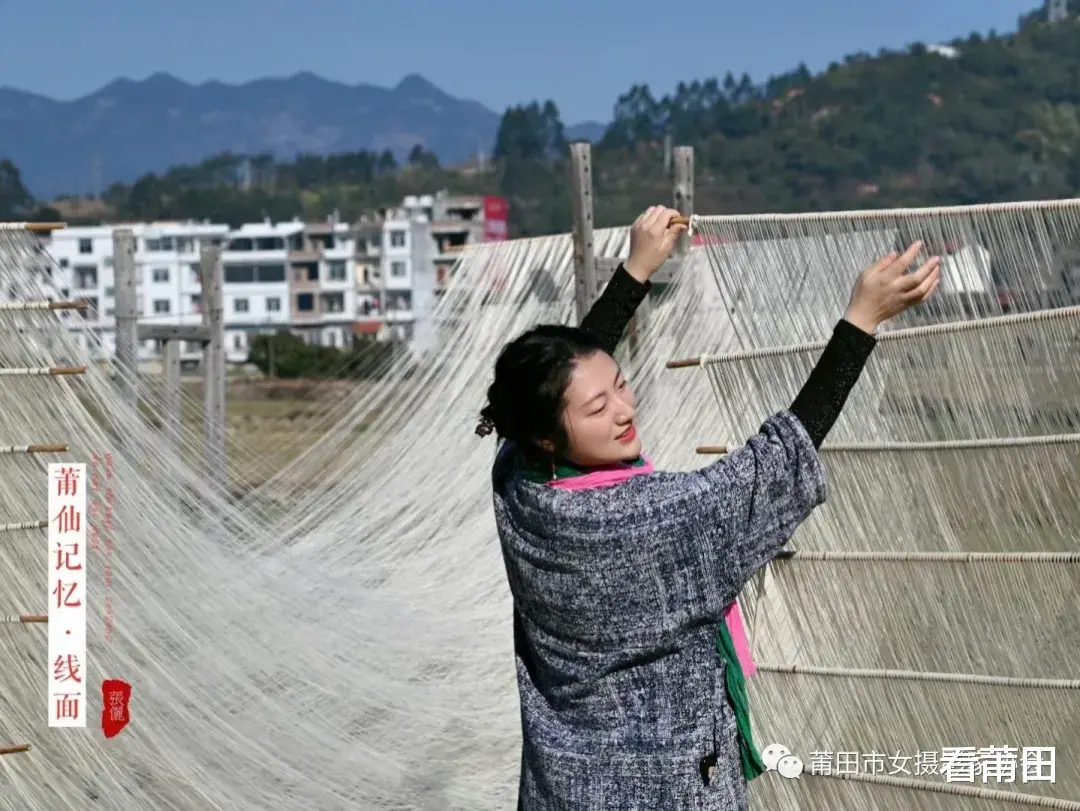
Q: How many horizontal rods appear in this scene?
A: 13